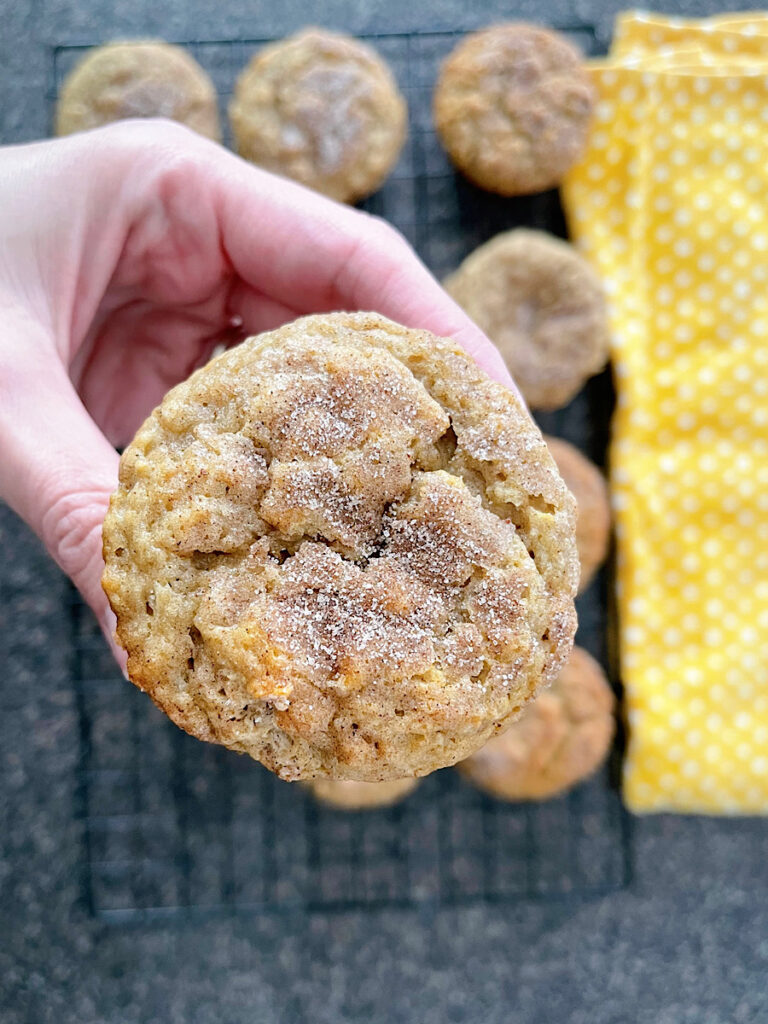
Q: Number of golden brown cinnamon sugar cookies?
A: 8